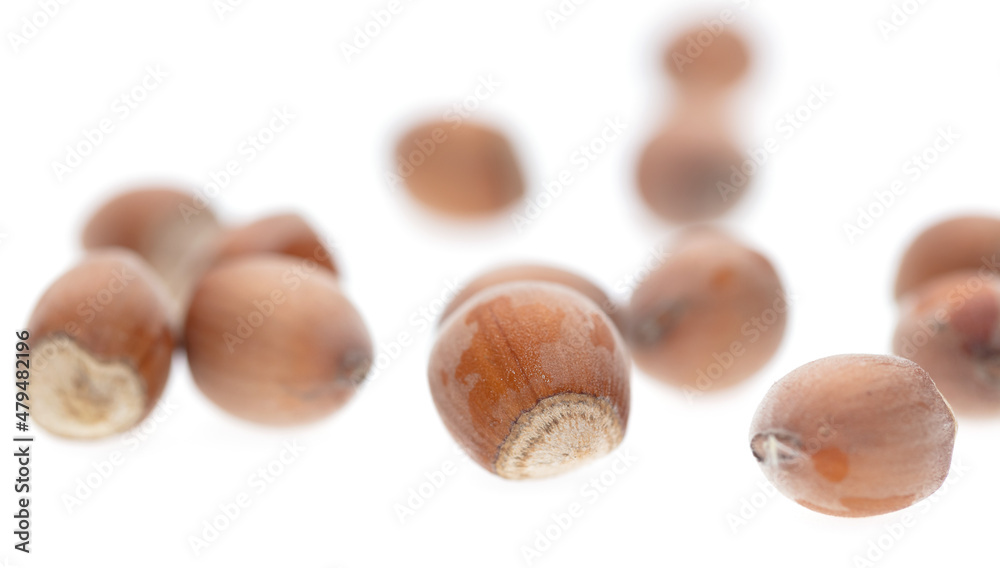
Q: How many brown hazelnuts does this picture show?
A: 13